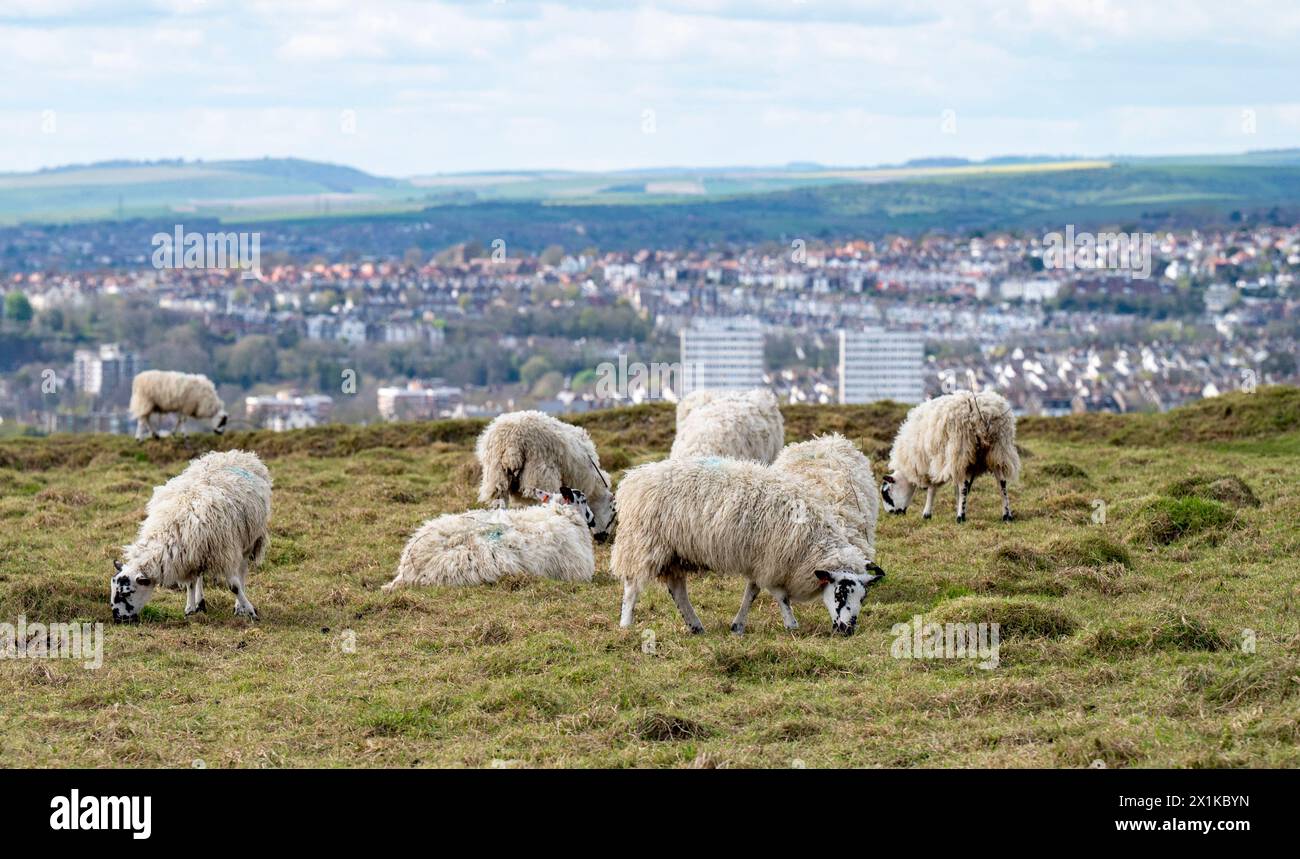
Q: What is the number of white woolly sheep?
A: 8